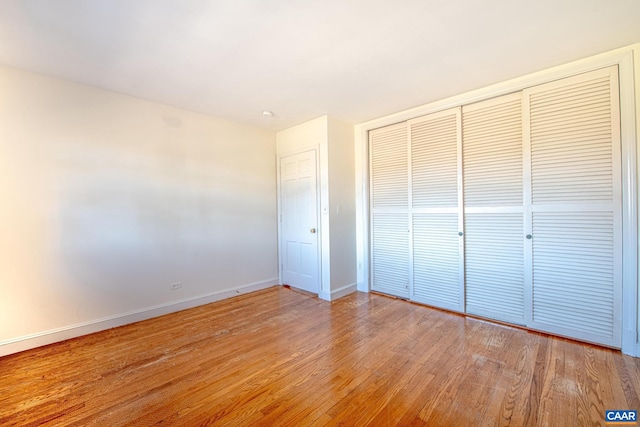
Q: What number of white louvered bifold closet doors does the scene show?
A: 4